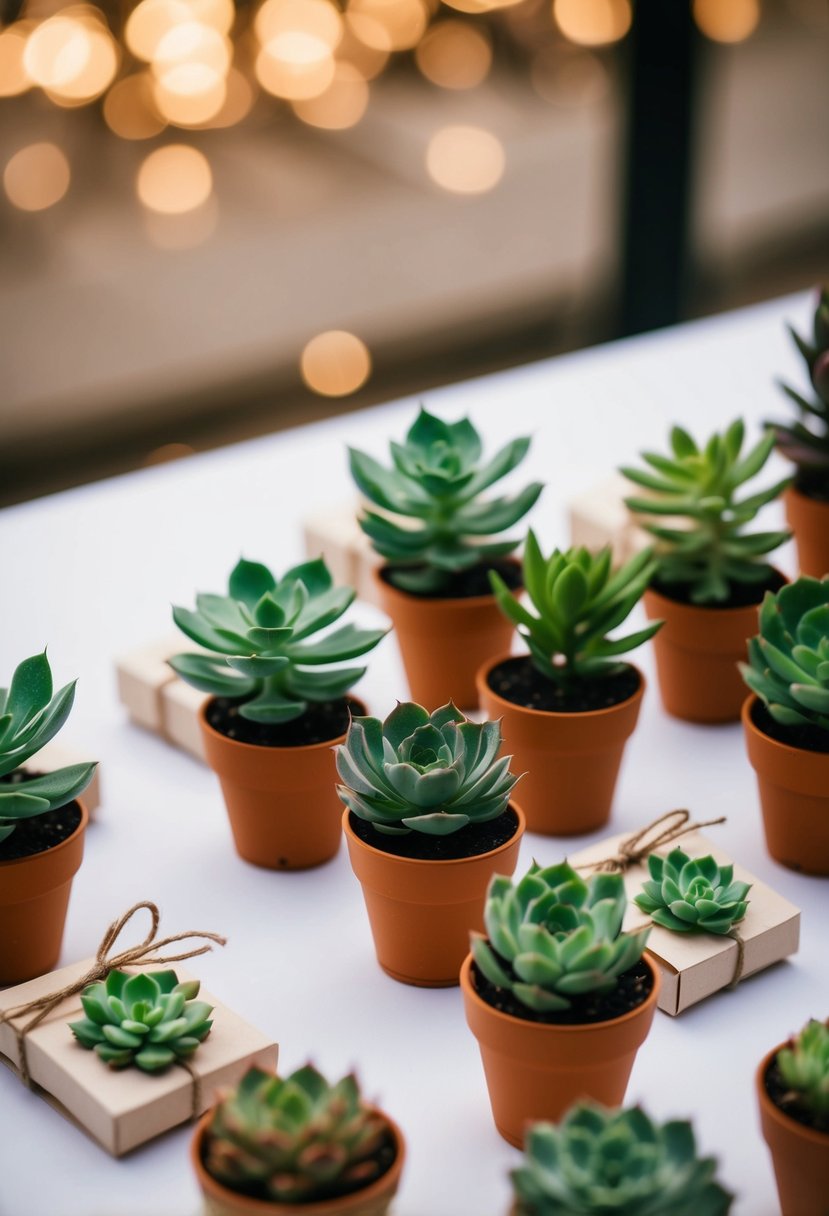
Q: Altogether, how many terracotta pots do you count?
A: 11